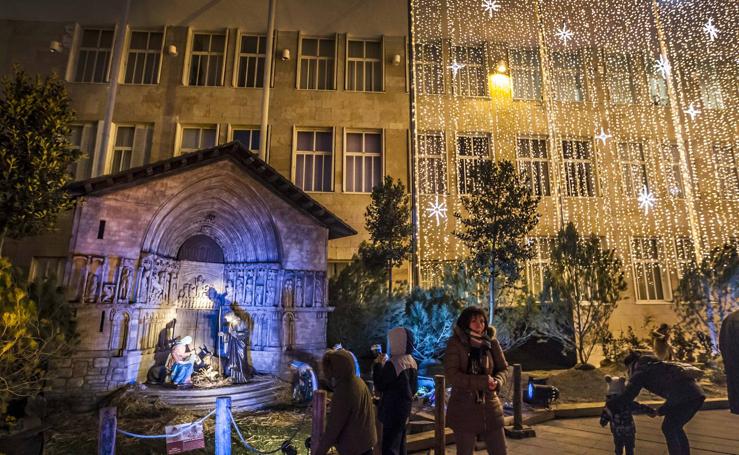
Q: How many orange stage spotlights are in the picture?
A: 0